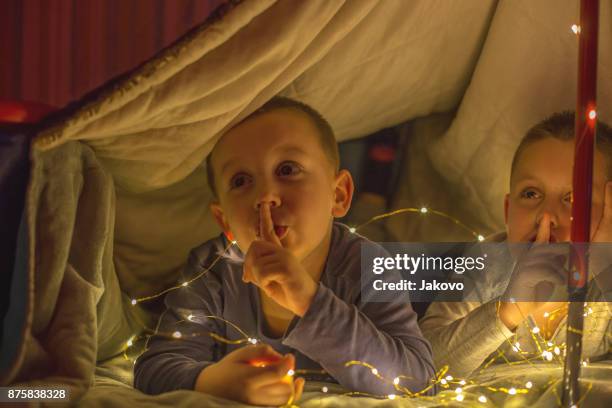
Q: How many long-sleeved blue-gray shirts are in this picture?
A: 1